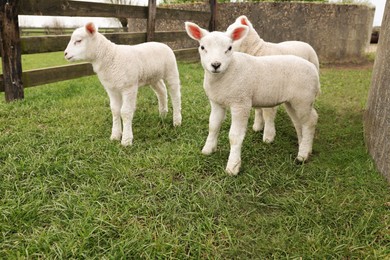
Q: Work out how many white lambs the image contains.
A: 3